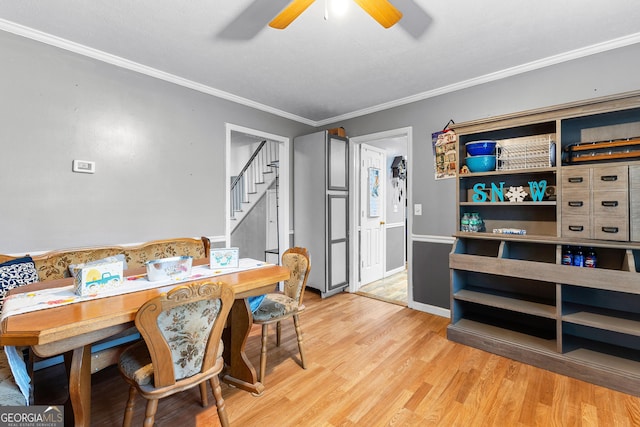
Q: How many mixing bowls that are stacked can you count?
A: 2